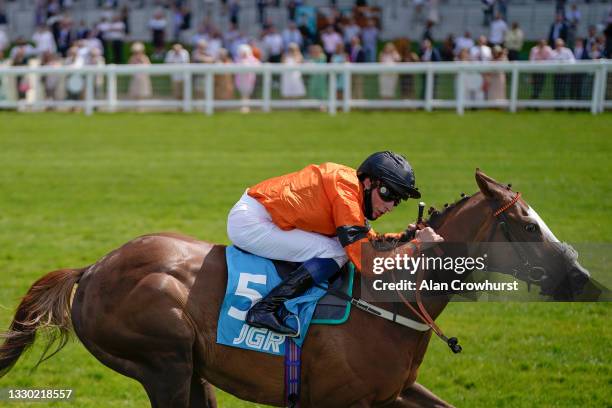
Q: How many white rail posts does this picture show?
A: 12